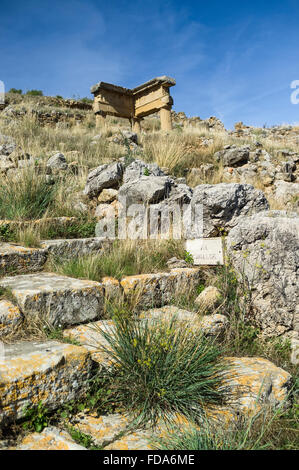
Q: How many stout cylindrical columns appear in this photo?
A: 3